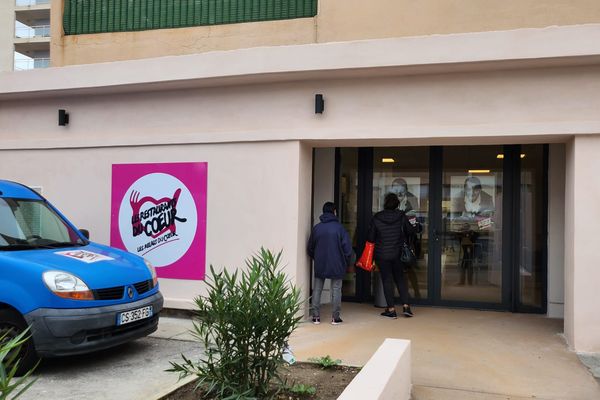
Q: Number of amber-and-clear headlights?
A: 2